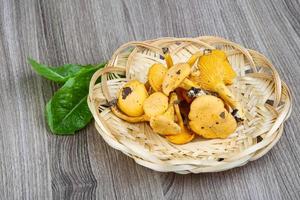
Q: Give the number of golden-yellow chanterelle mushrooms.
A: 8